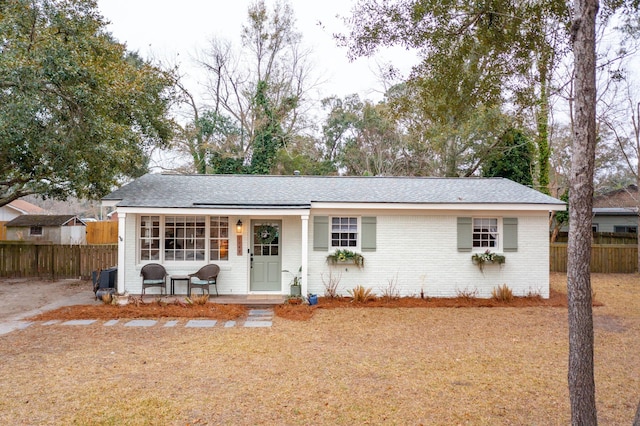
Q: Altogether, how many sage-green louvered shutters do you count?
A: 4